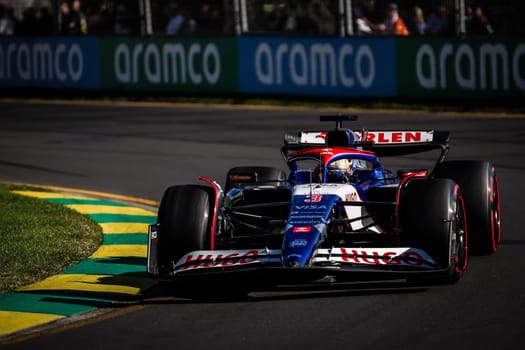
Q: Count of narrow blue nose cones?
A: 1